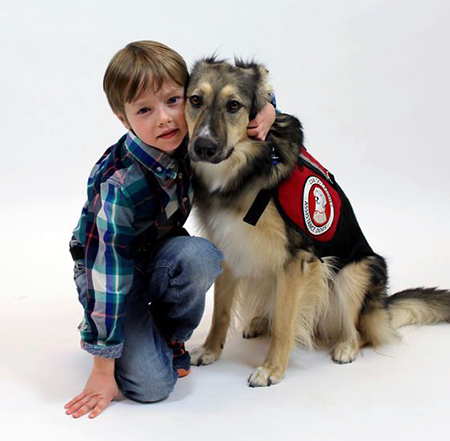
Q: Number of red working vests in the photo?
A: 1